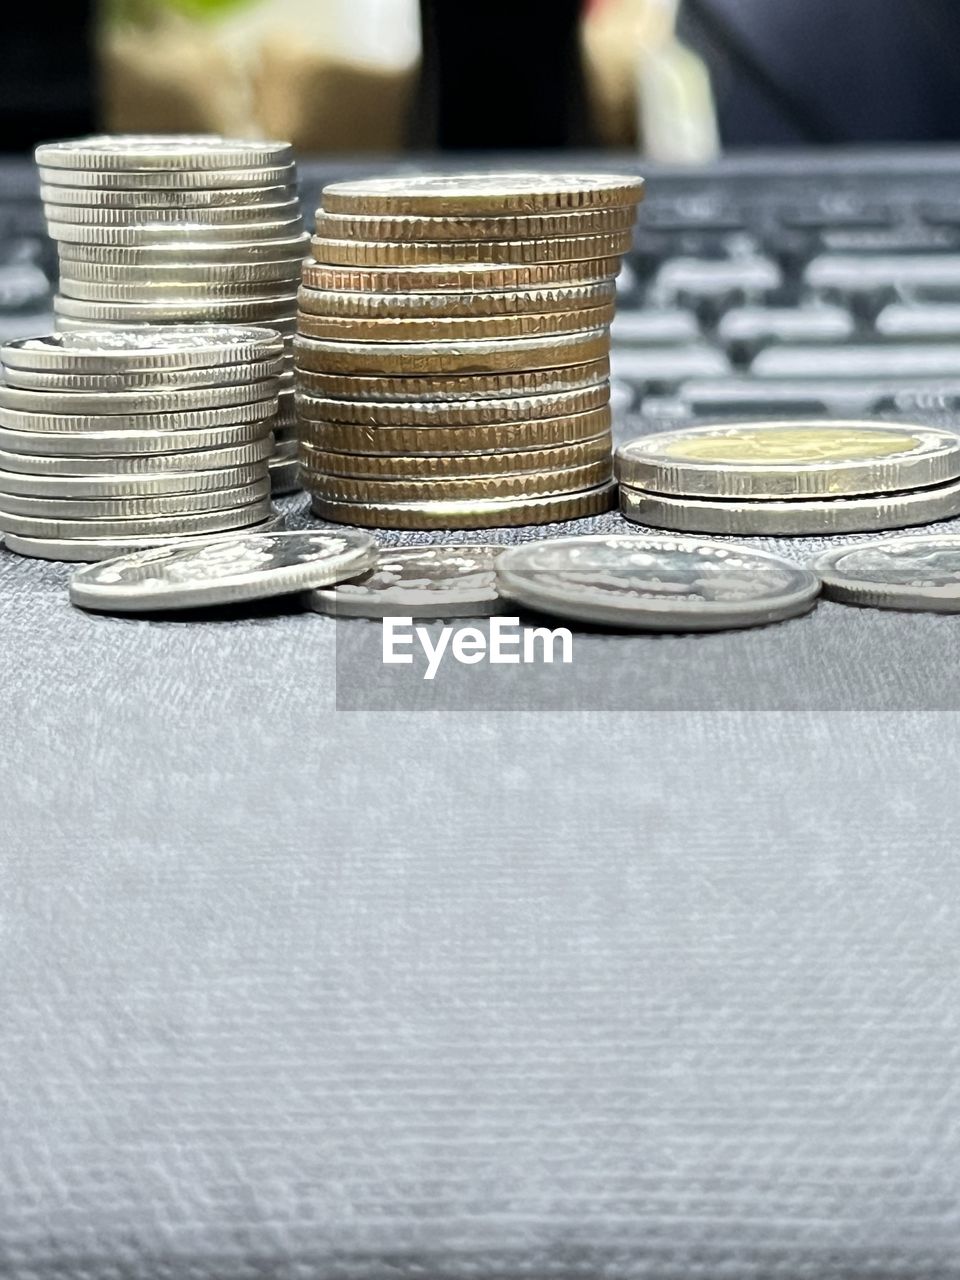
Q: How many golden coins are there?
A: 13